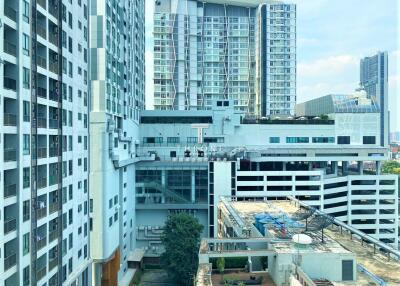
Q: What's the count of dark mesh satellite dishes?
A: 2